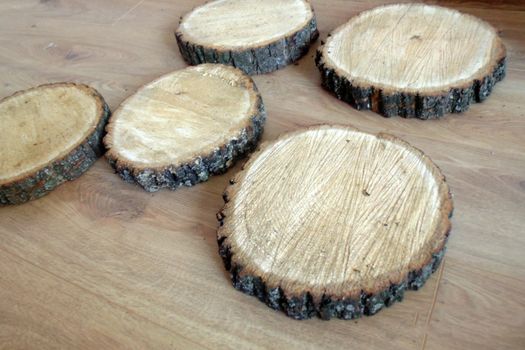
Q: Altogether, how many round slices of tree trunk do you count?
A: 5